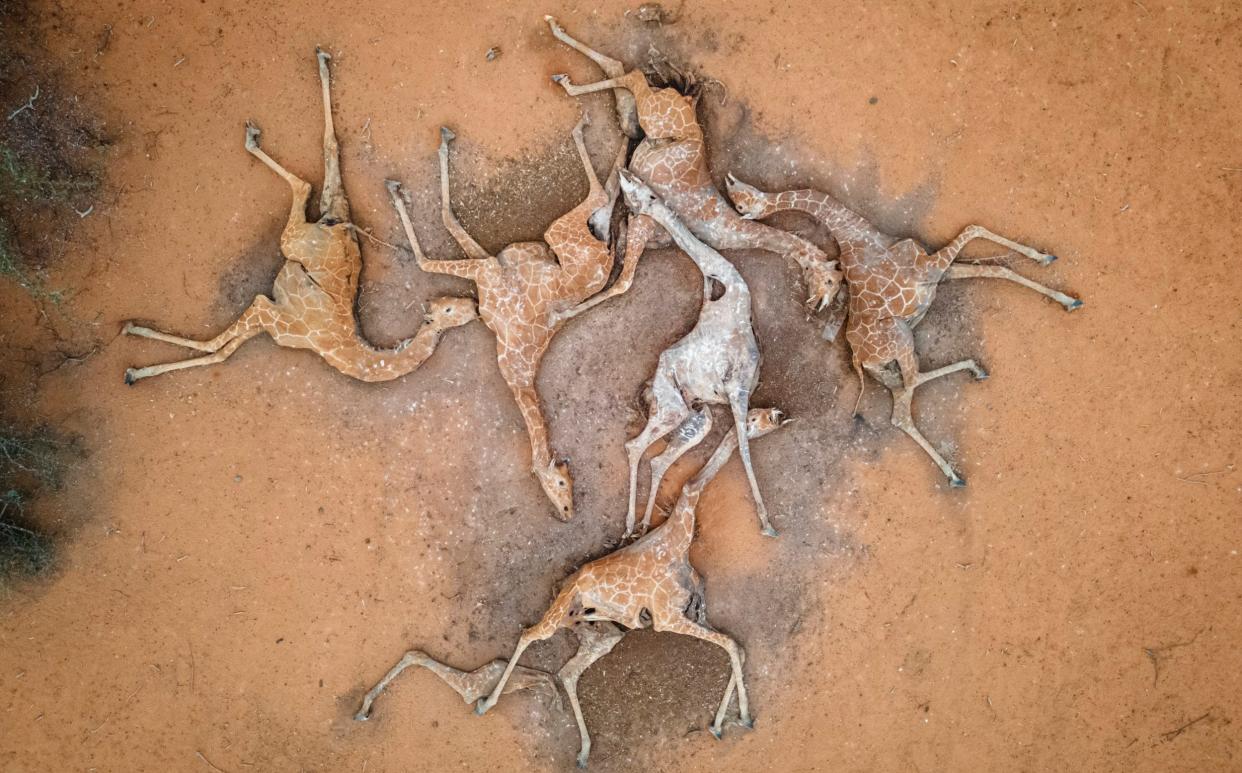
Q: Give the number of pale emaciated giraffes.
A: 1